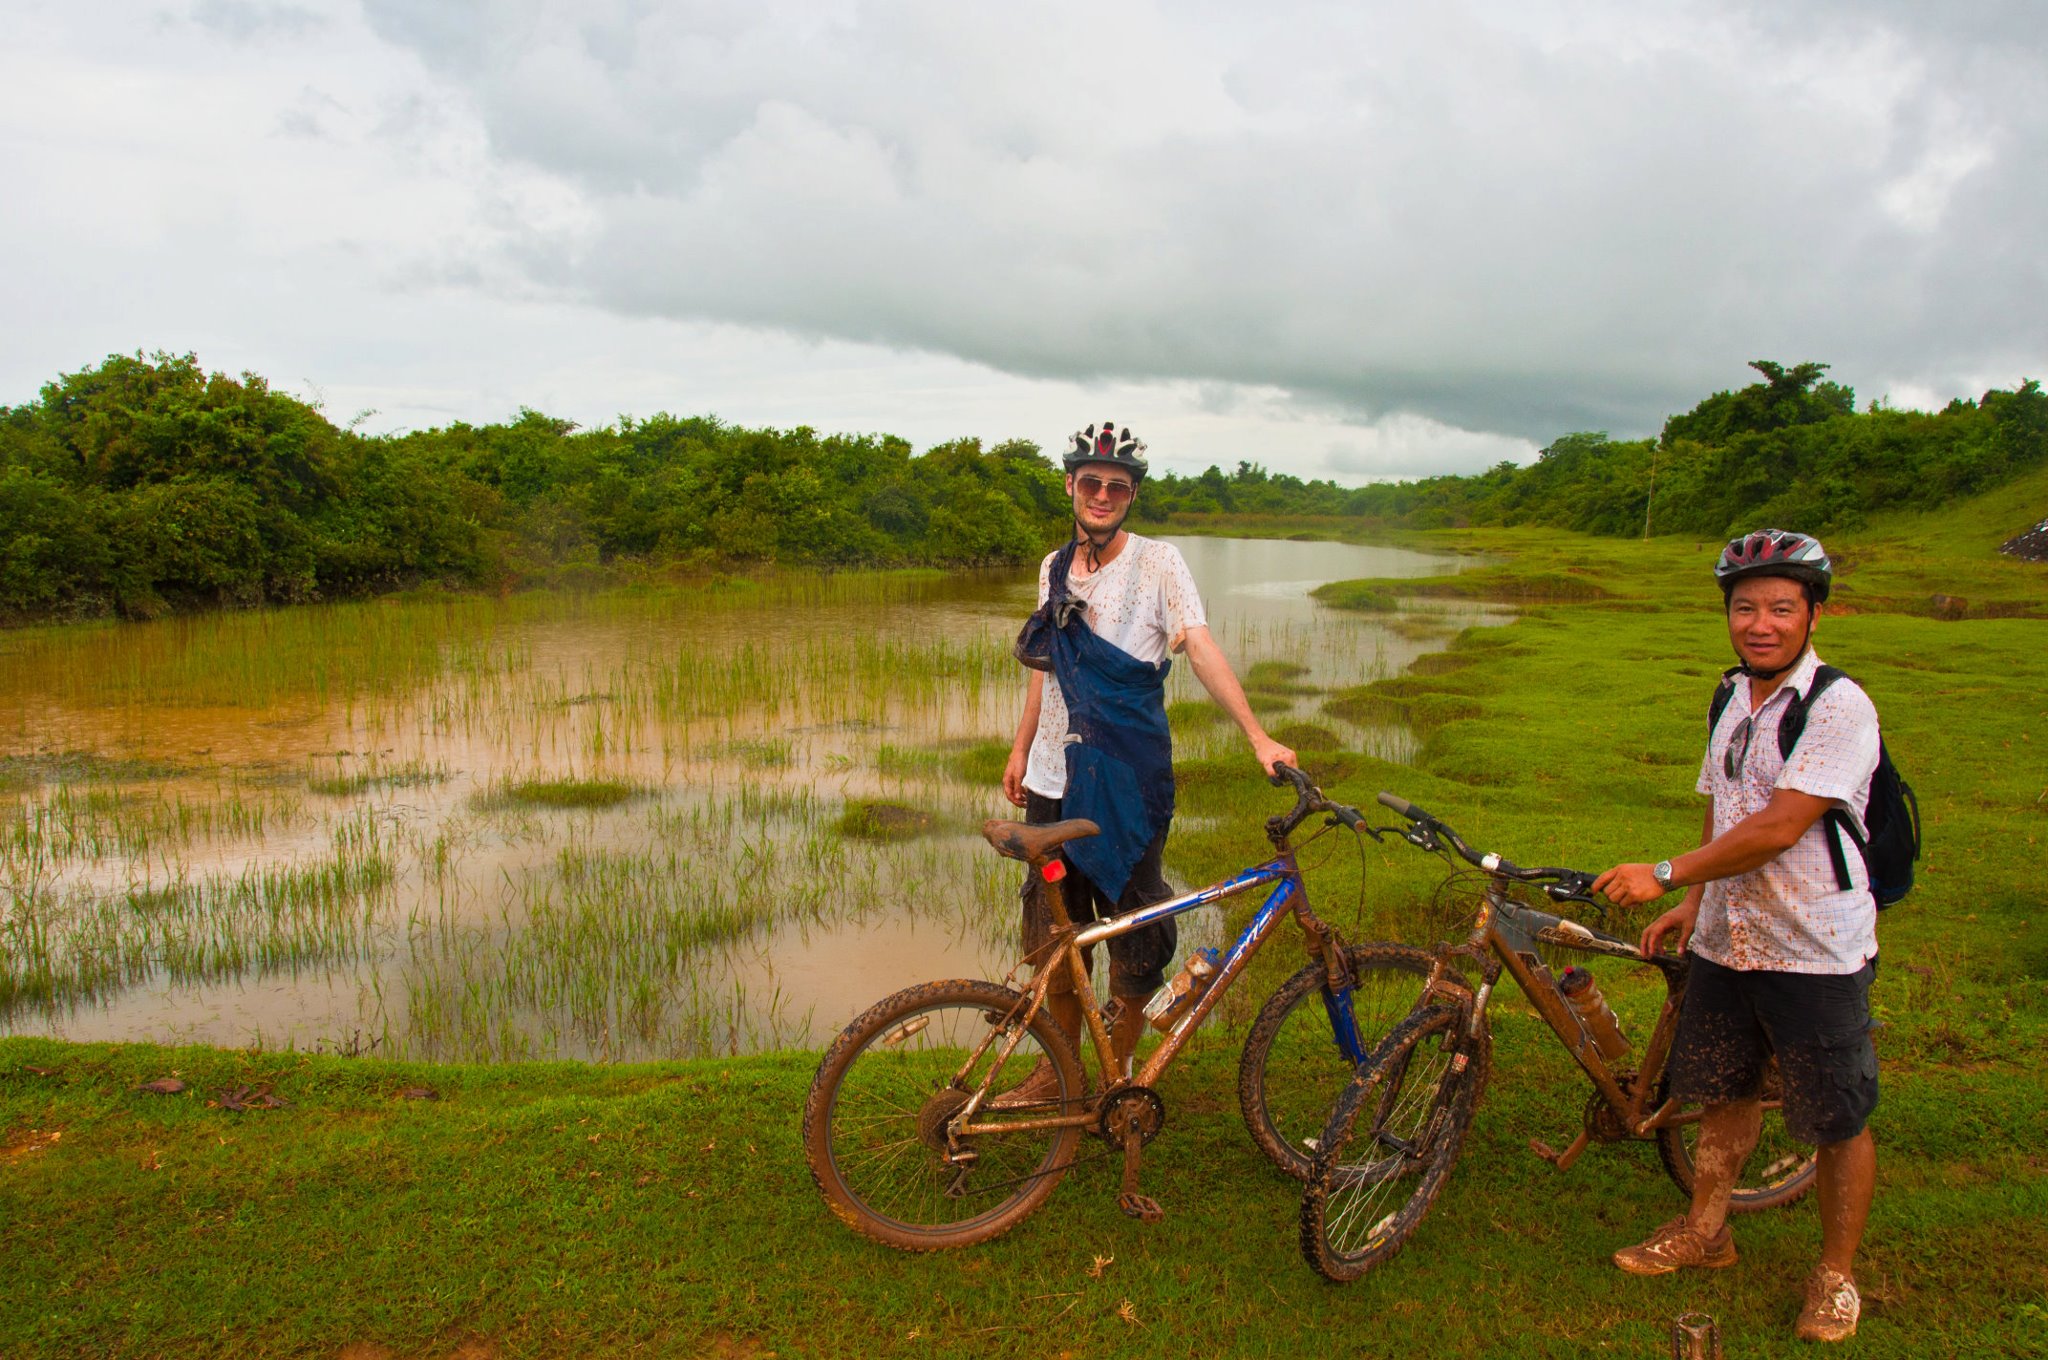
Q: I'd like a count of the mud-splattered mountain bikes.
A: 2